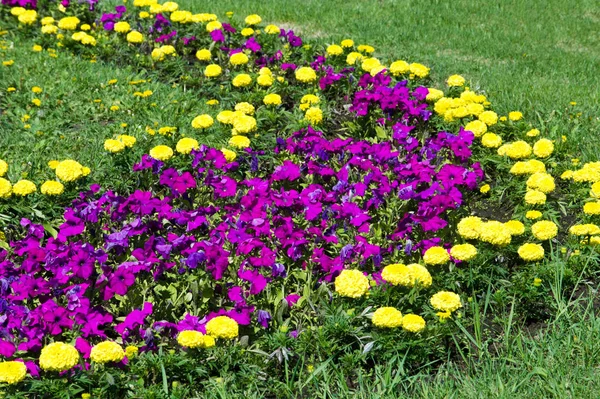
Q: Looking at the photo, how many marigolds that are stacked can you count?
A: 0